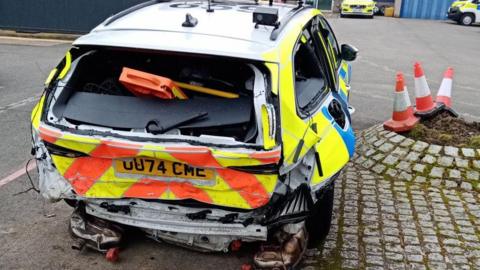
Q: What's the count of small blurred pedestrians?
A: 0